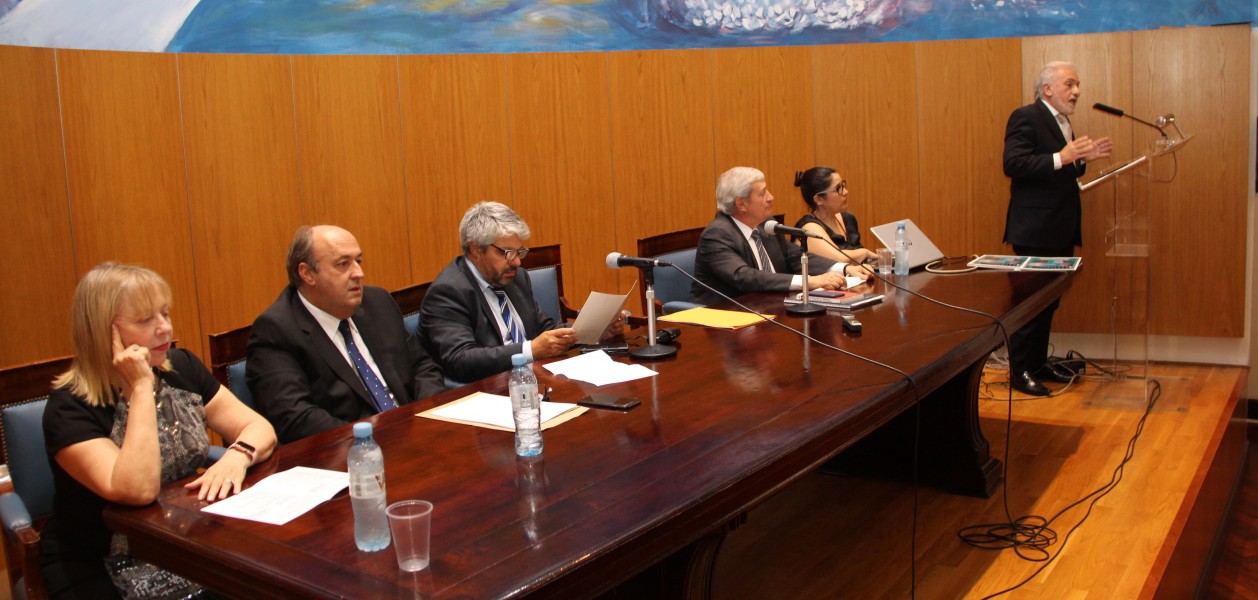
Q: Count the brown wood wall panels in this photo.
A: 12